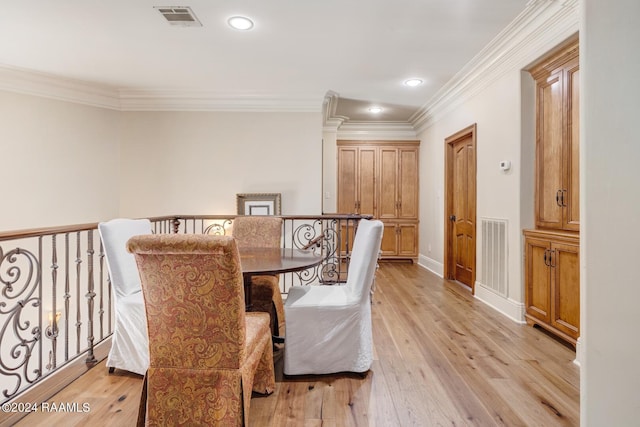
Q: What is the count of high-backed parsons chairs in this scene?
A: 4